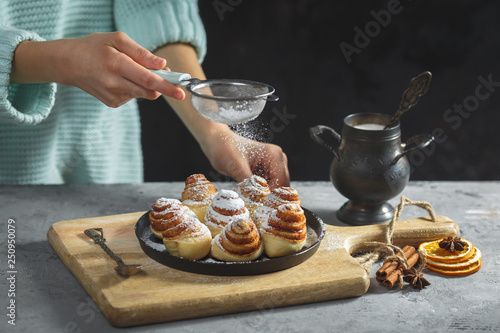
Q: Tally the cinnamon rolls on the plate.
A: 8